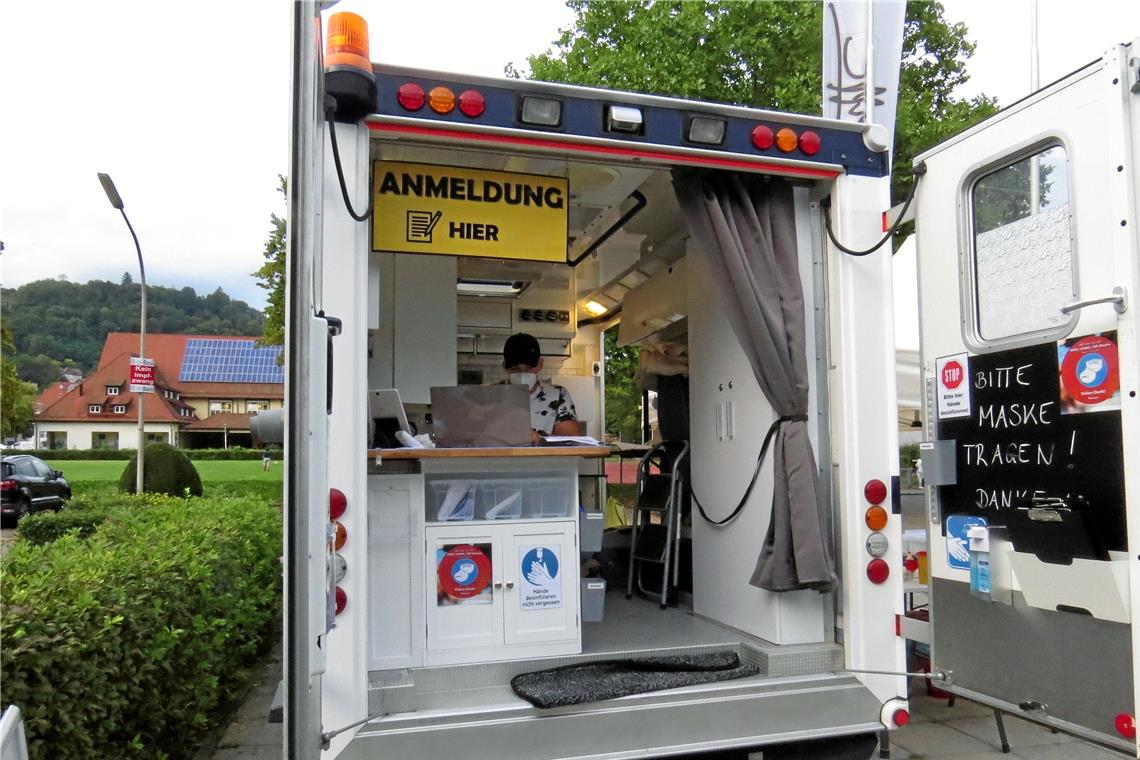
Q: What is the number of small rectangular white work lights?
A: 2